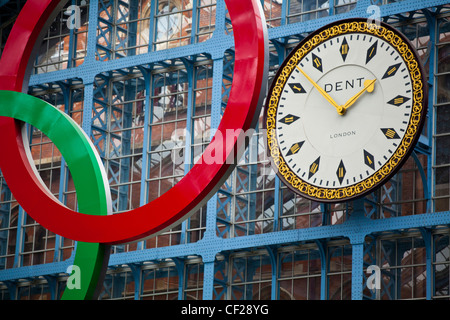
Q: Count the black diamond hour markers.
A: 12